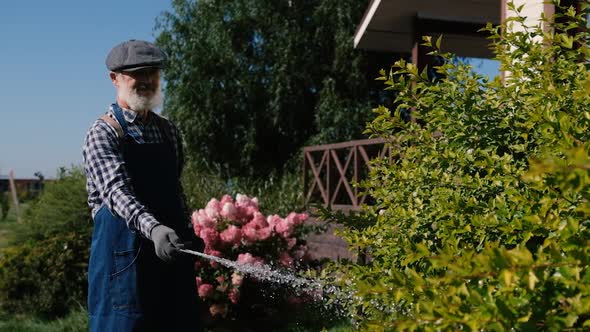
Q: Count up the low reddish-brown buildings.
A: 1